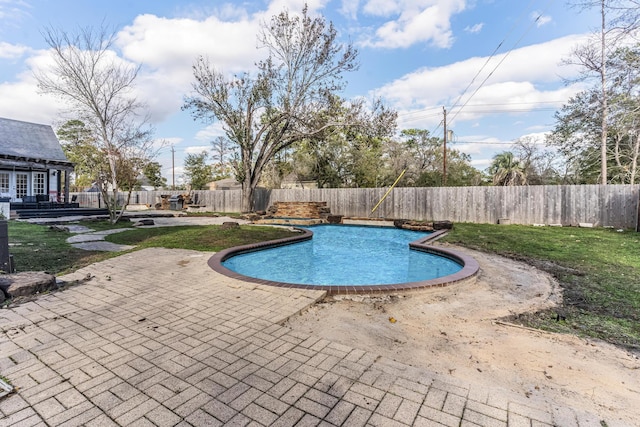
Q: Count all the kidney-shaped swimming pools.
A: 1